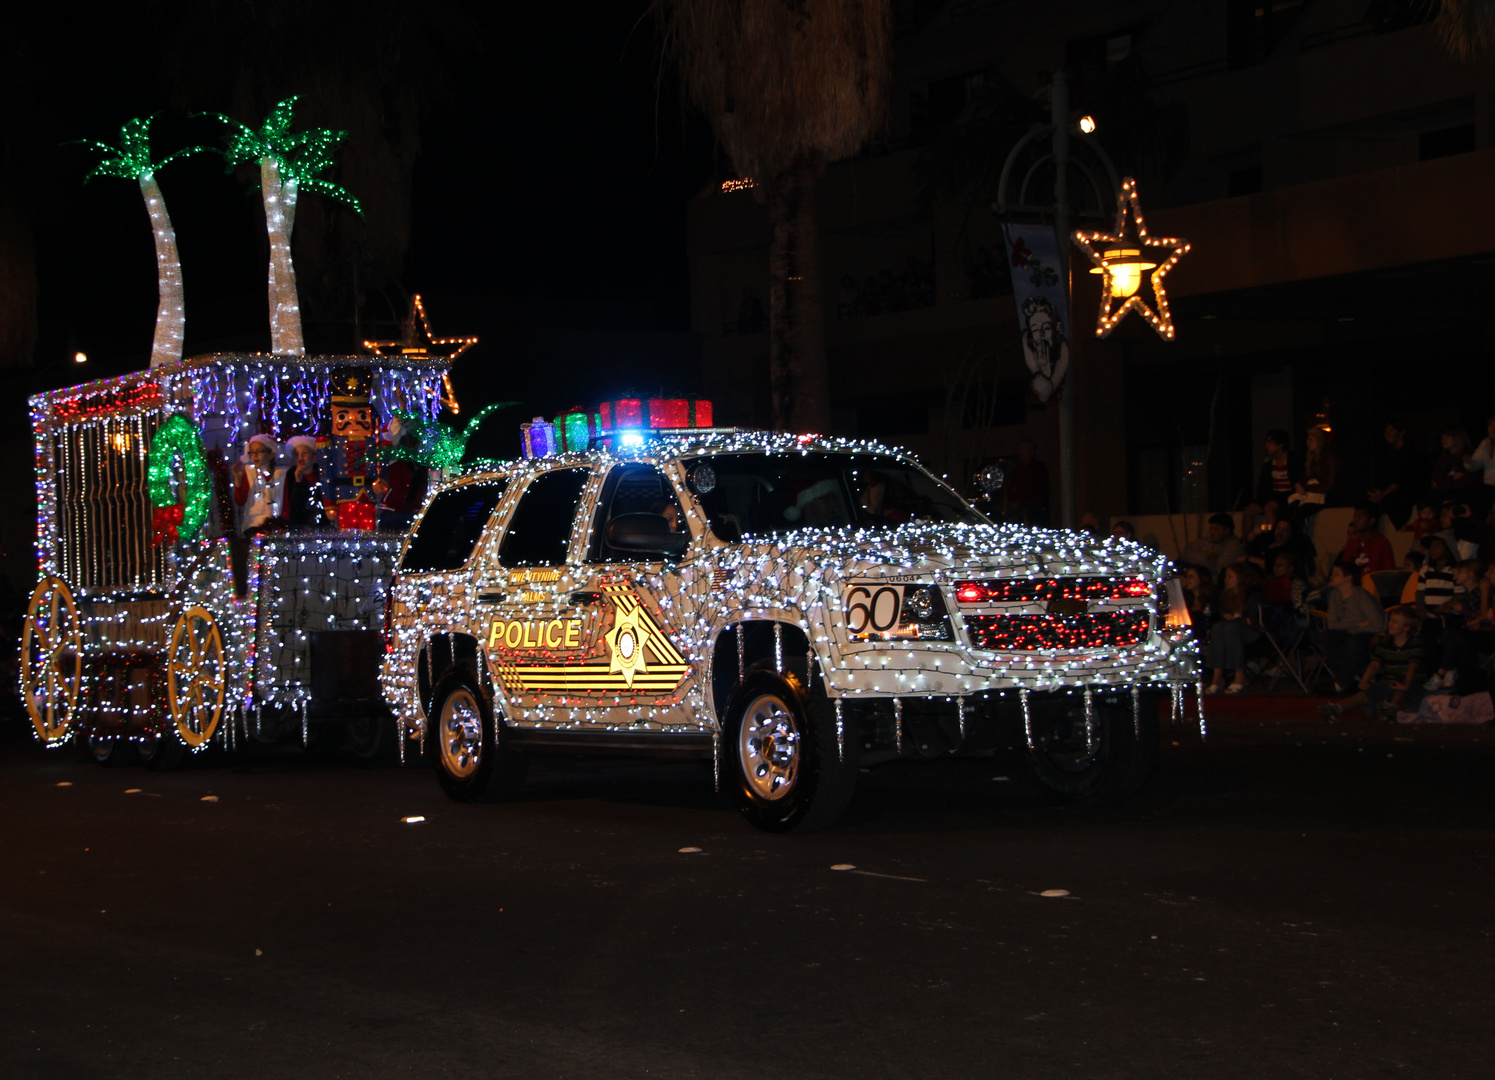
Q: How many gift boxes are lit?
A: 4